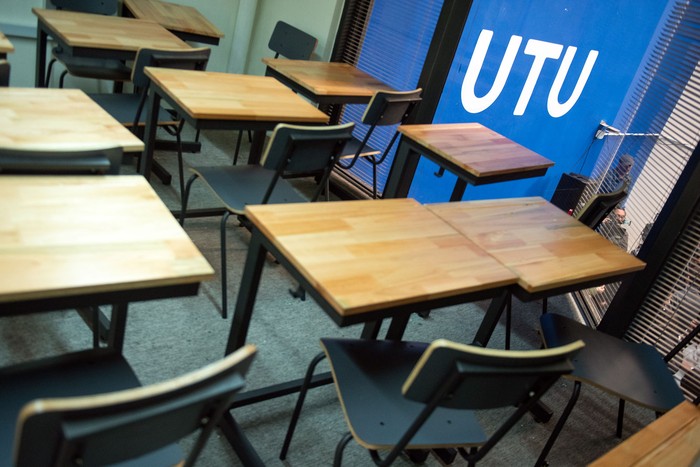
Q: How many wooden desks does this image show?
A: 11